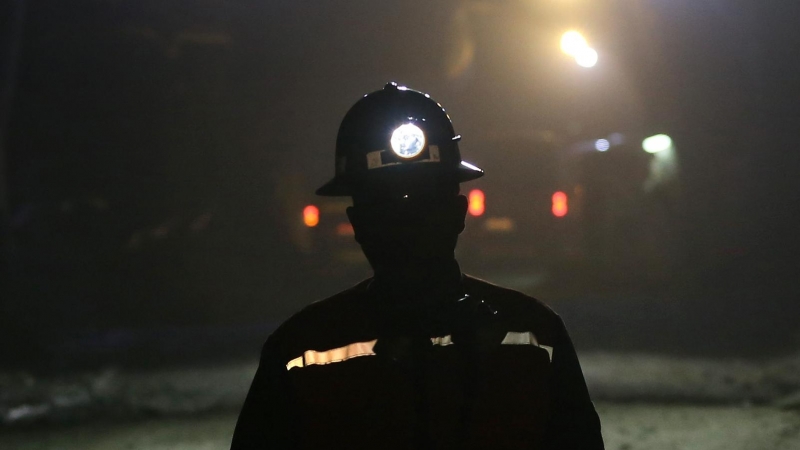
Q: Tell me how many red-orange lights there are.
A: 3